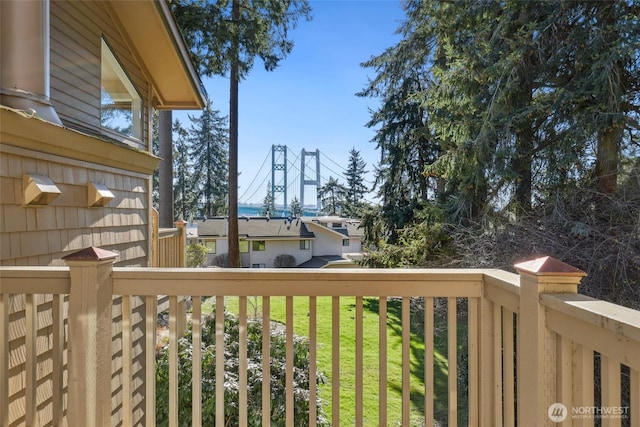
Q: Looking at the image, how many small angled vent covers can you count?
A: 2